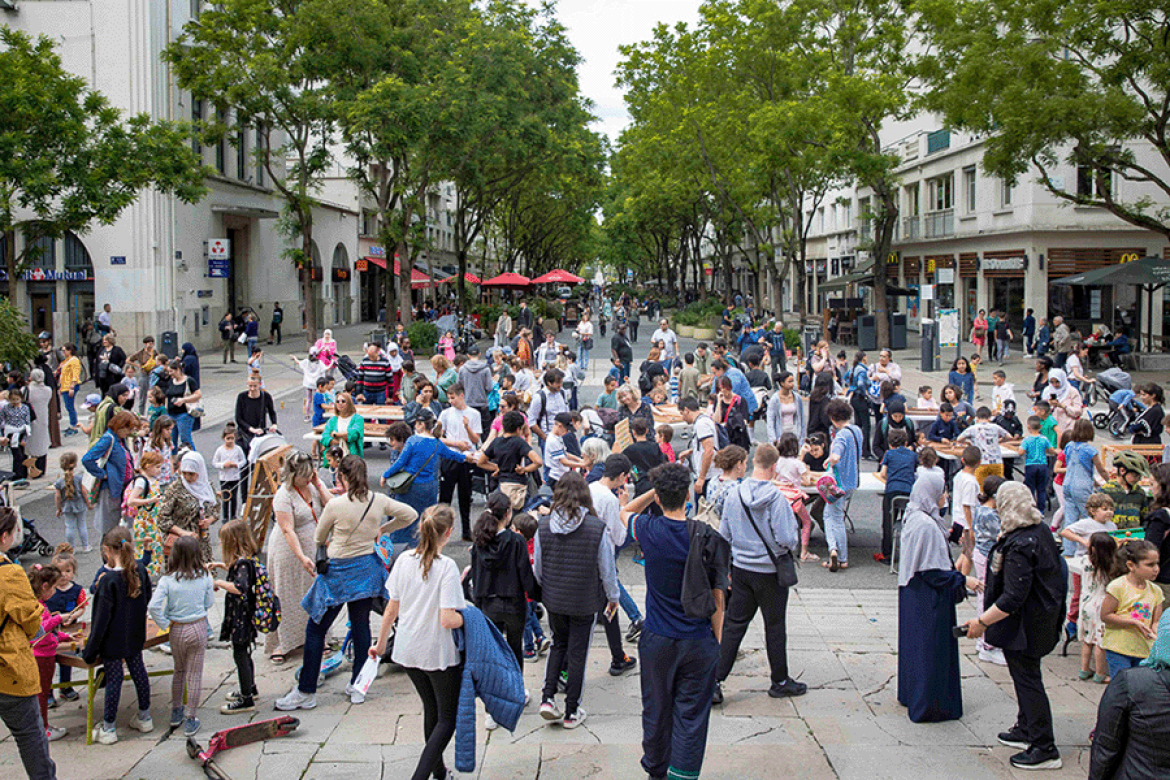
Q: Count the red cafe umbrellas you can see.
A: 3